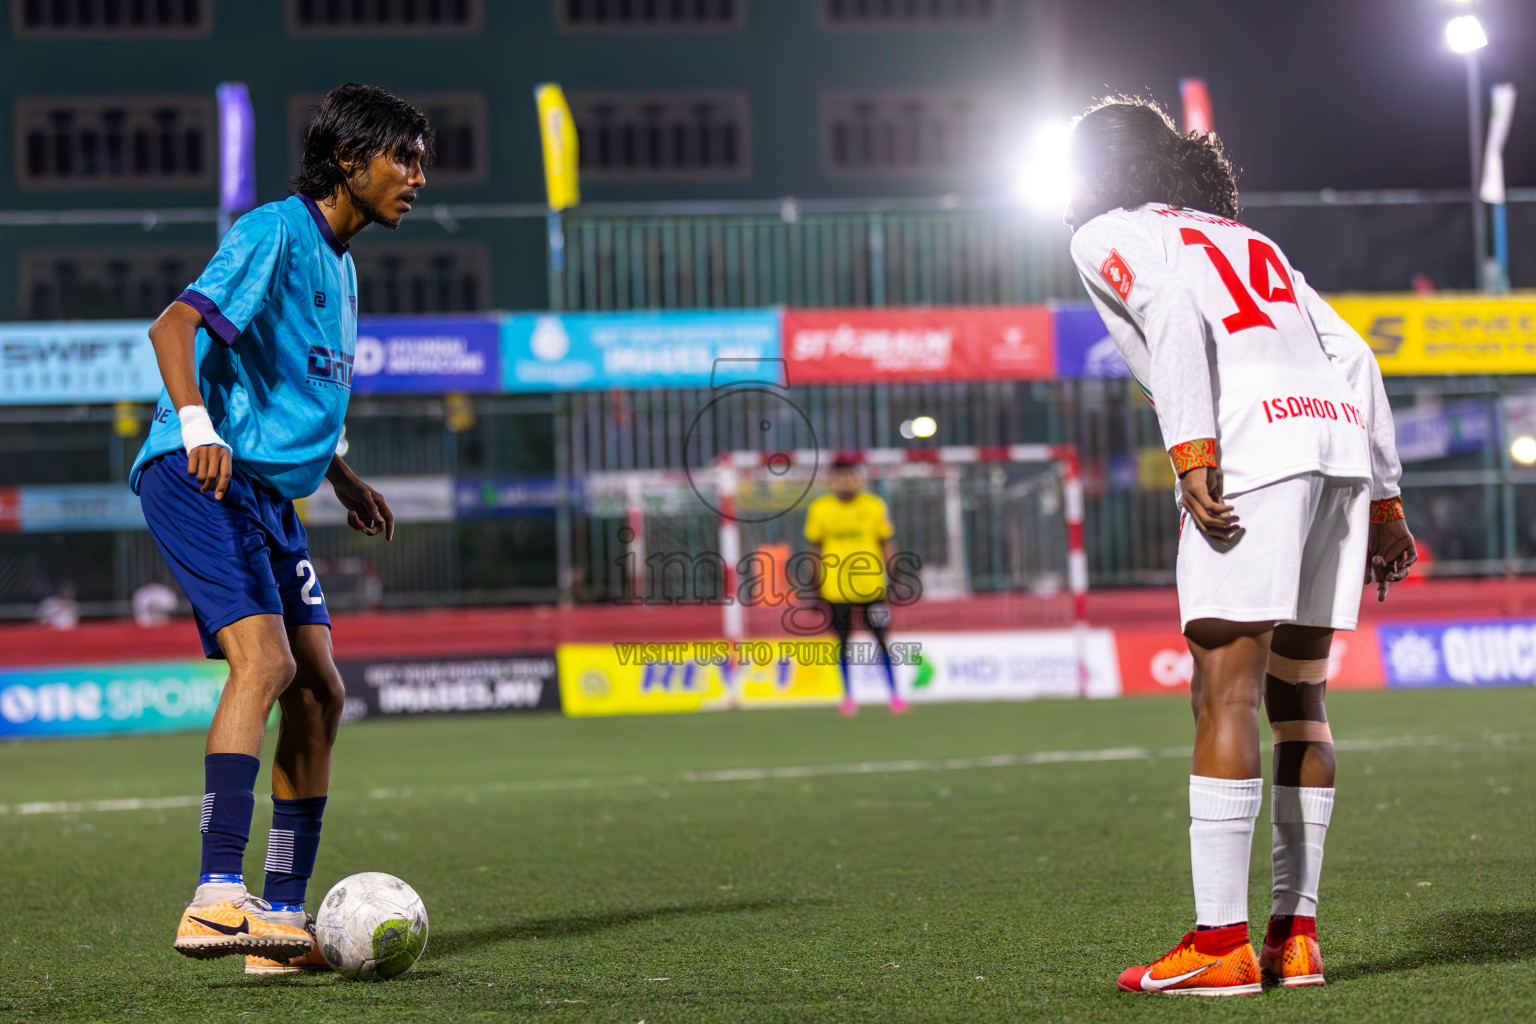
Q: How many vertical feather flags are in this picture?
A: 4